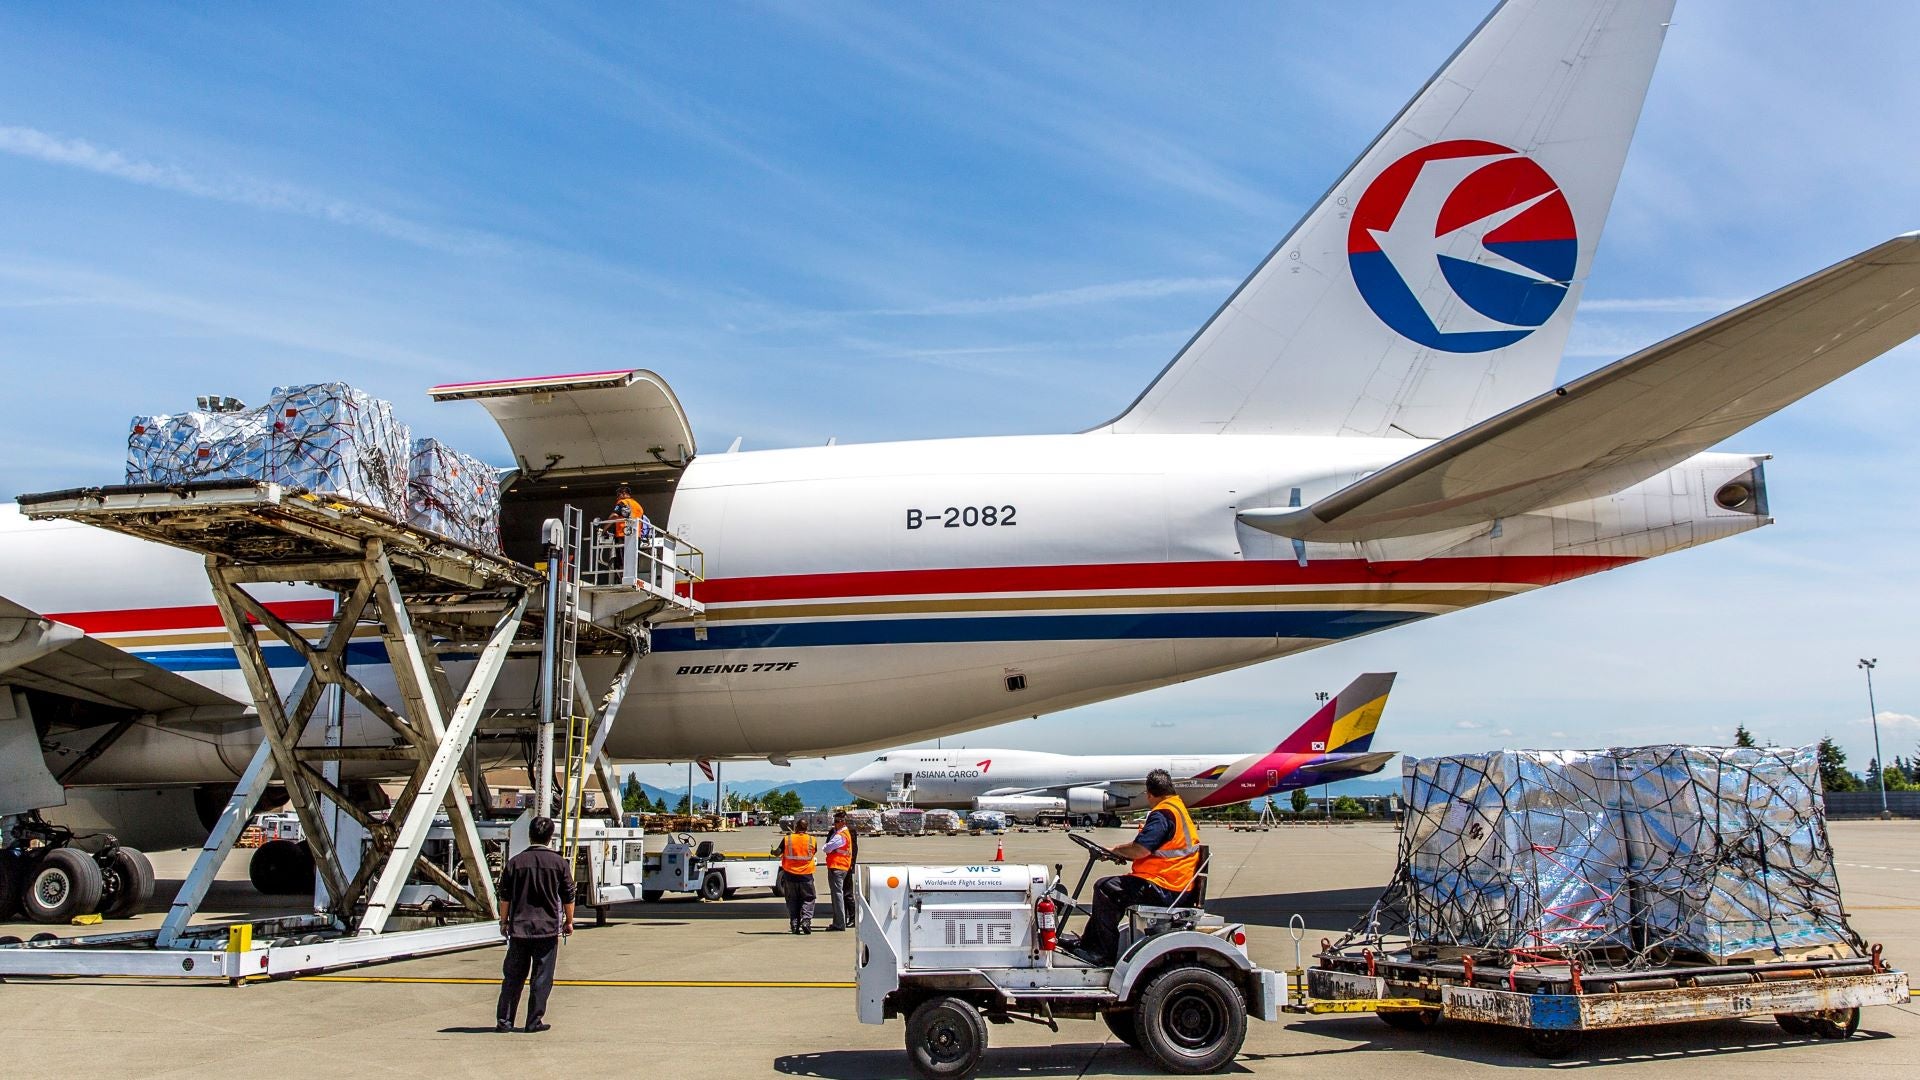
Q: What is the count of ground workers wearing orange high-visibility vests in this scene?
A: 4